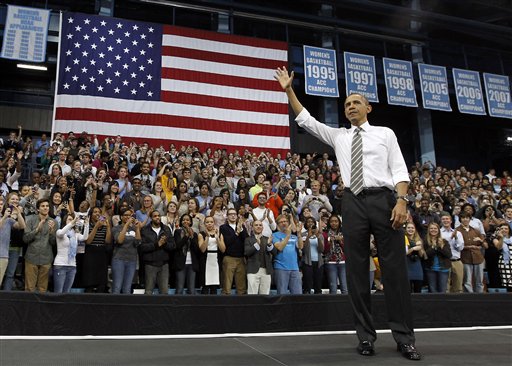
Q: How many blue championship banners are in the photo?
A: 6